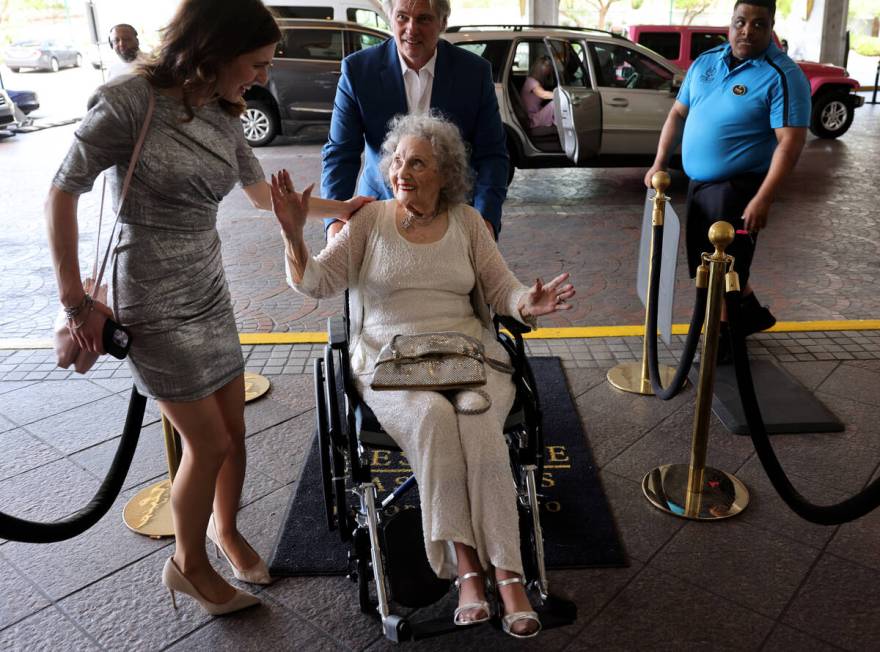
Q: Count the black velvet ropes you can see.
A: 3